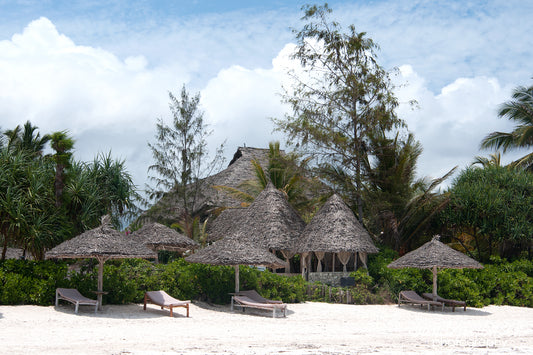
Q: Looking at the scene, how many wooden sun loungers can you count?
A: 6